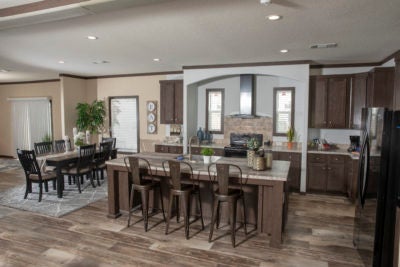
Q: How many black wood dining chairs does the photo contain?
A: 6